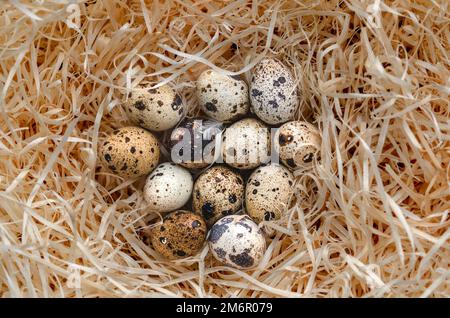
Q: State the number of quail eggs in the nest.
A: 12